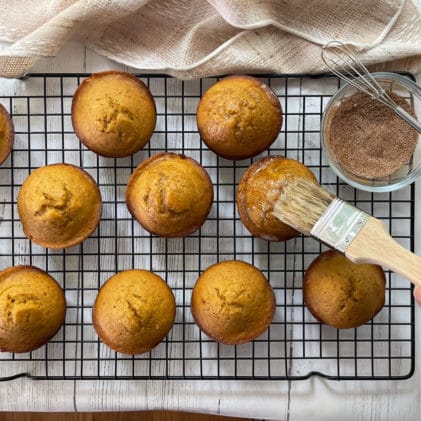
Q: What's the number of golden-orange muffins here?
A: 10